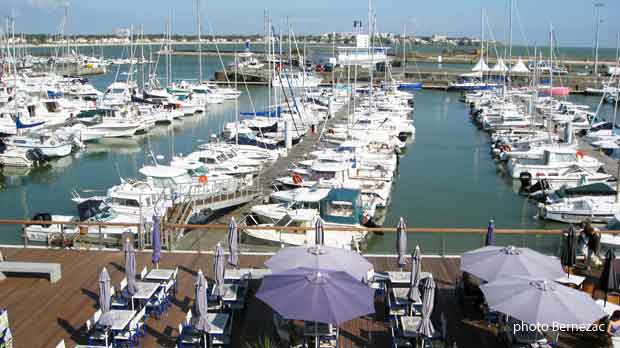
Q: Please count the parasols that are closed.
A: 13